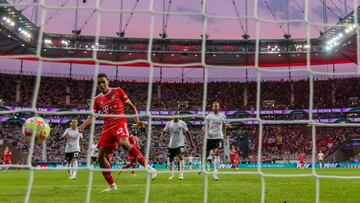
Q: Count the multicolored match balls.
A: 1